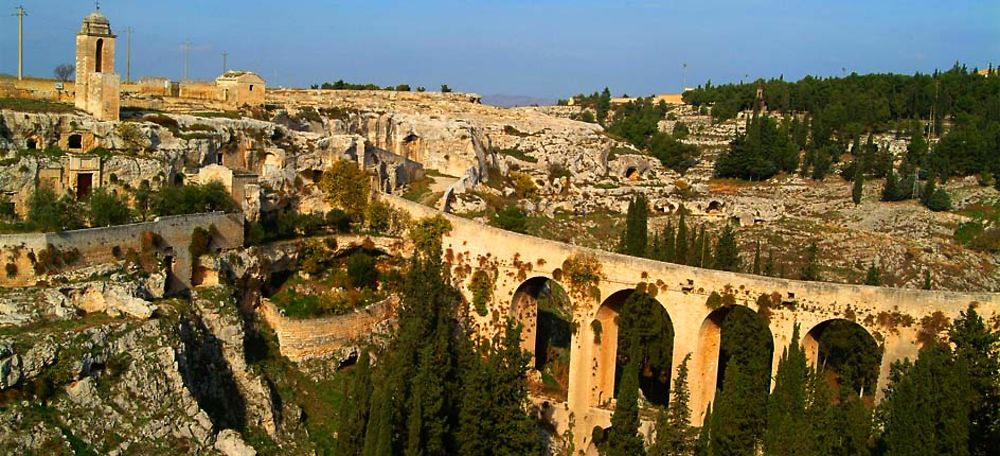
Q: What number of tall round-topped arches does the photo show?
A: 4